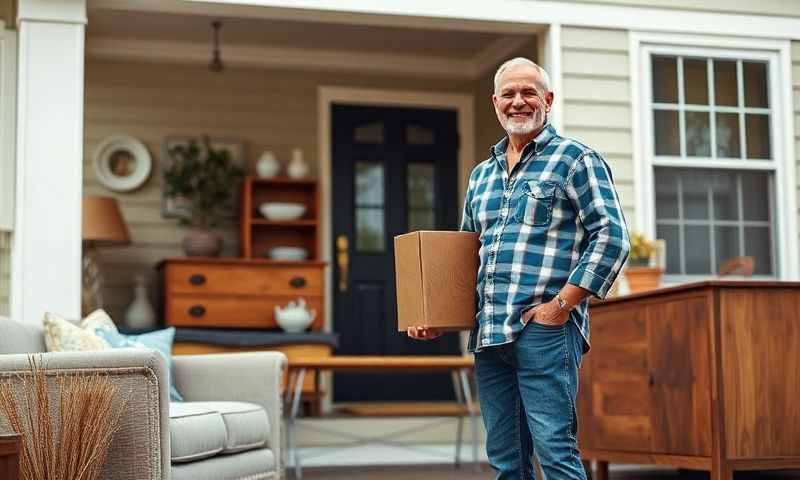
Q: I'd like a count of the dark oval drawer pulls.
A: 3